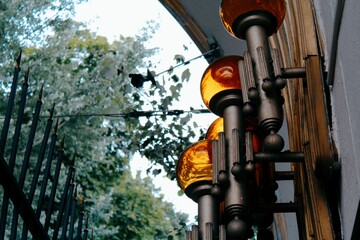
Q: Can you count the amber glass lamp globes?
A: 4